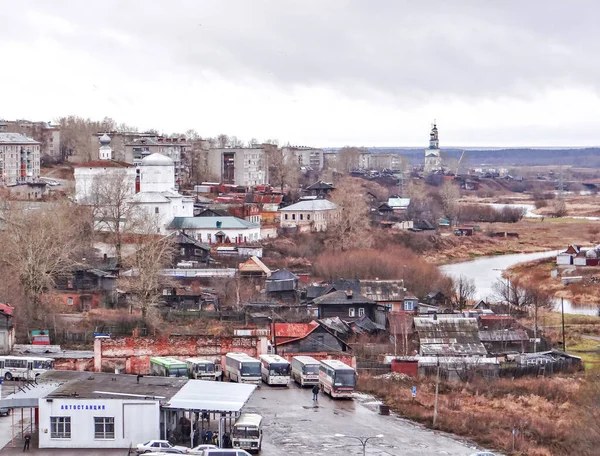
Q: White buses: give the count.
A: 7